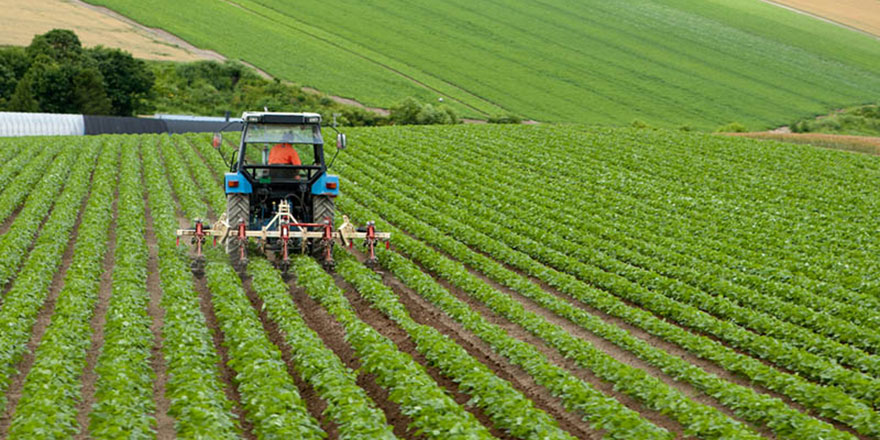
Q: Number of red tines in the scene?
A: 5